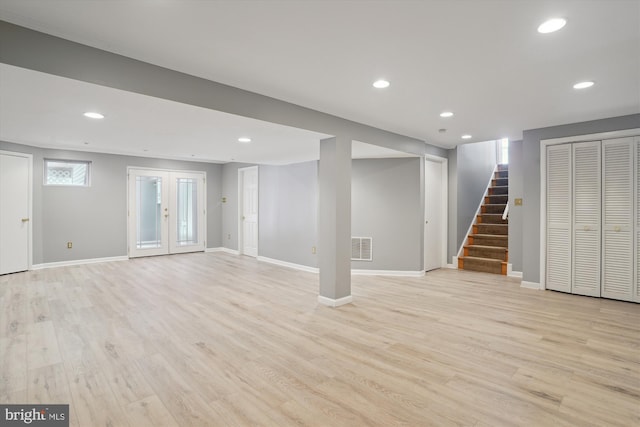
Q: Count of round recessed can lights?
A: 7